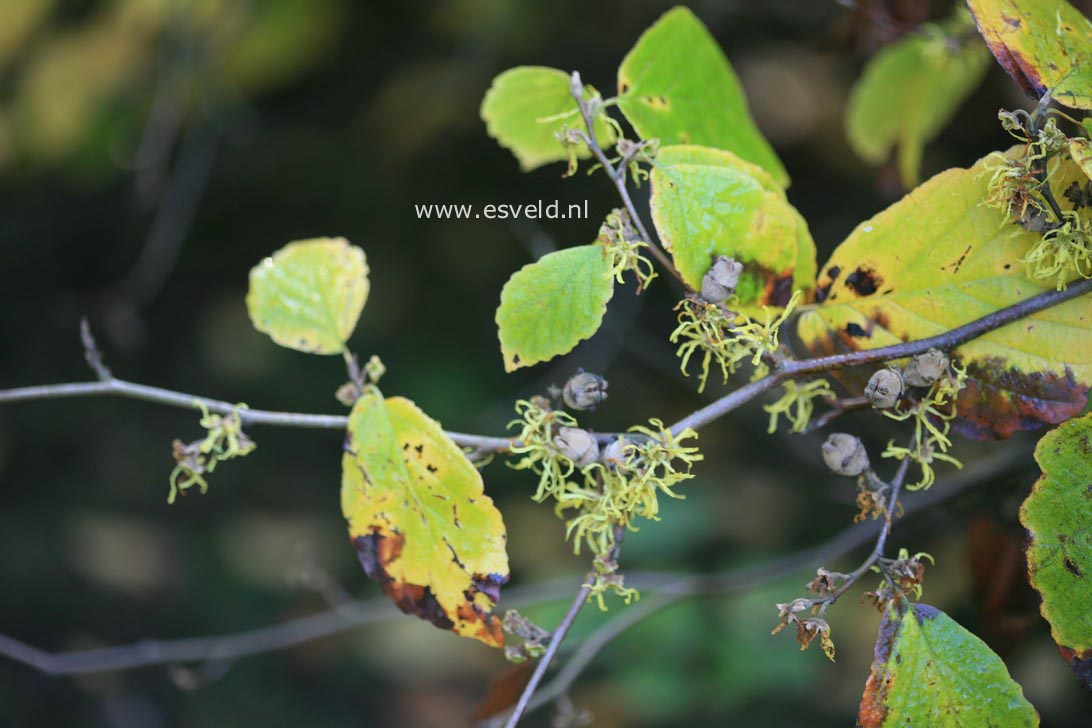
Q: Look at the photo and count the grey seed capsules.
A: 7